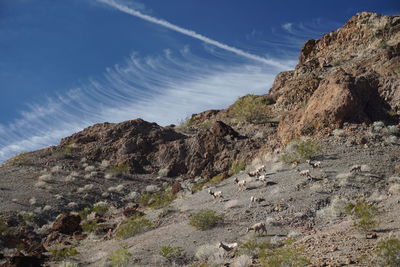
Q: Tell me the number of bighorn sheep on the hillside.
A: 11